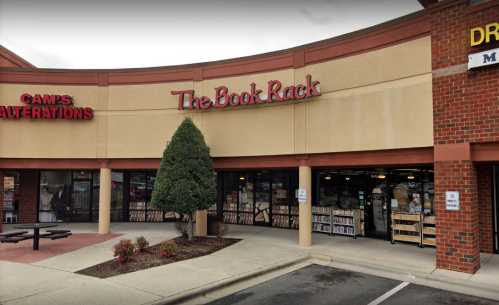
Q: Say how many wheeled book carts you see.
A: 4